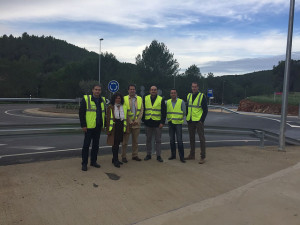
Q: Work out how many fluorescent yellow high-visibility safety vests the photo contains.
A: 6